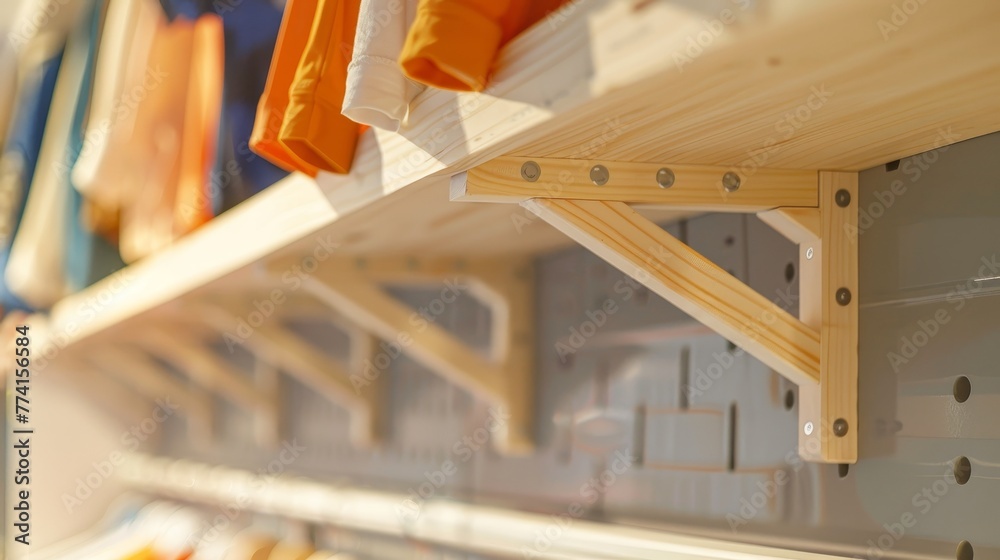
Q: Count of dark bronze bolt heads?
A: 3